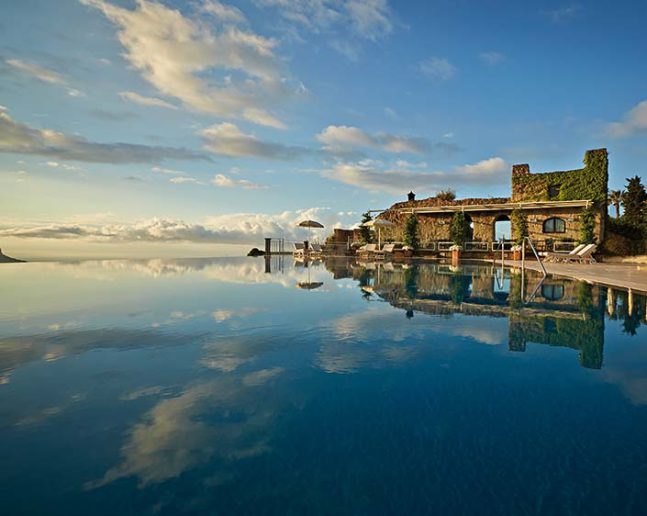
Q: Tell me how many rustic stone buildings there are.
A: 1